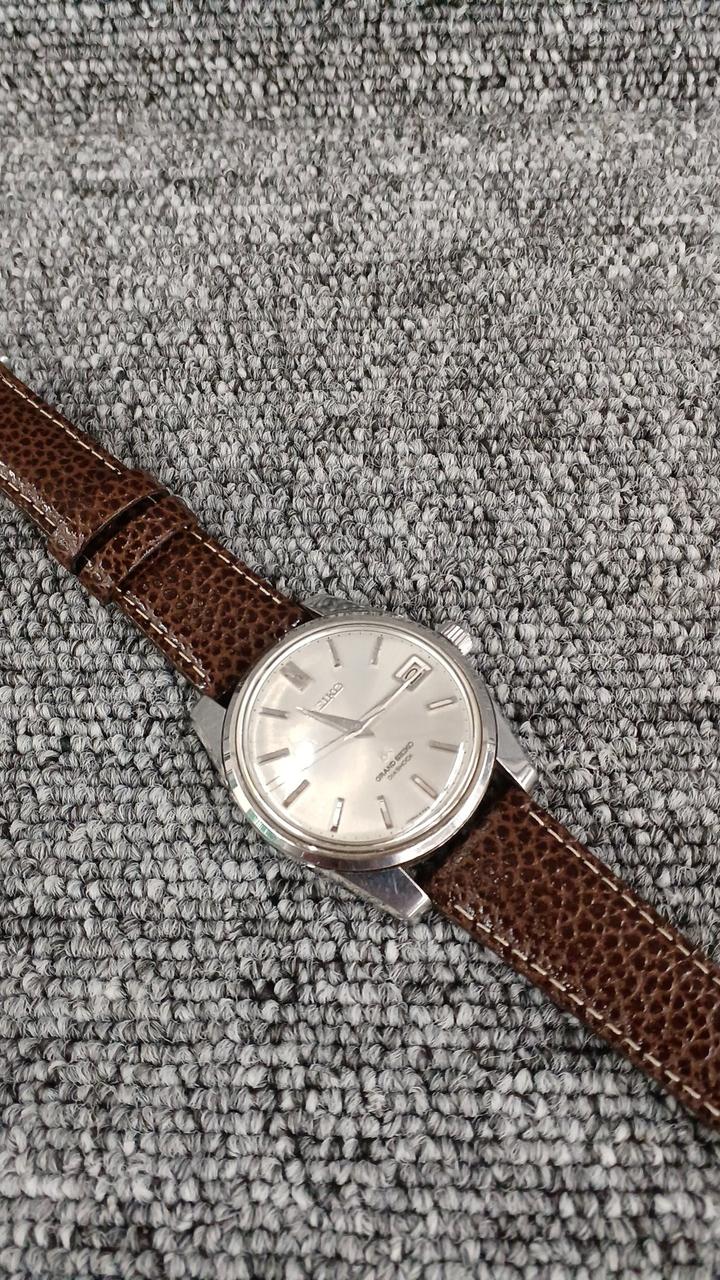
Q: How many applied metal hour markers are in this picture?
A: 11